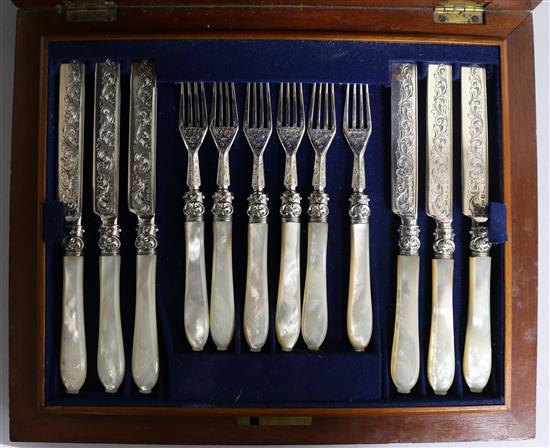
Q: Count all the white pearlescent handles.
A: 12